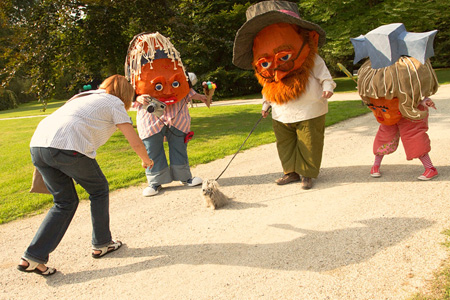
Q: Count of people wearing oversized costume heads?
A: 3